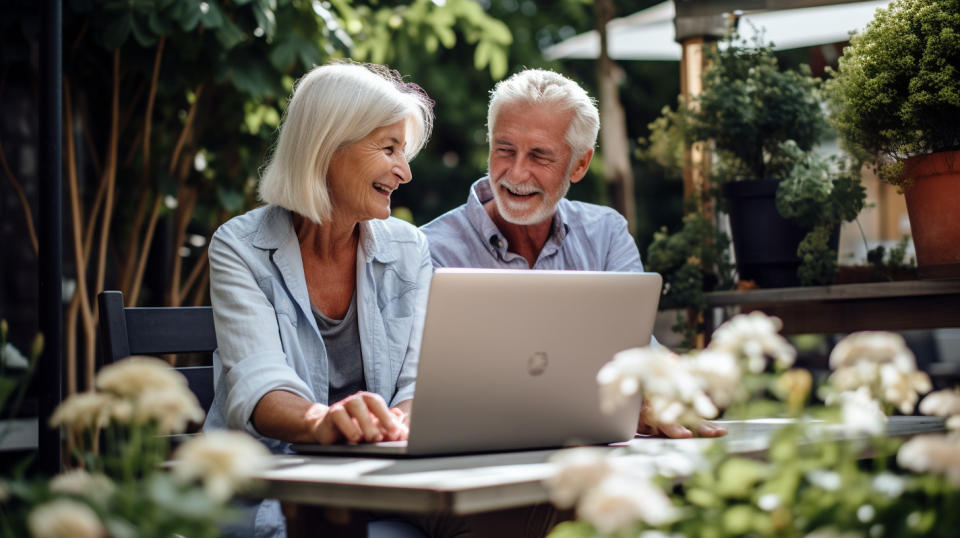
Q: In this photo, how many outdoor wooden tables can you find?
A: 1